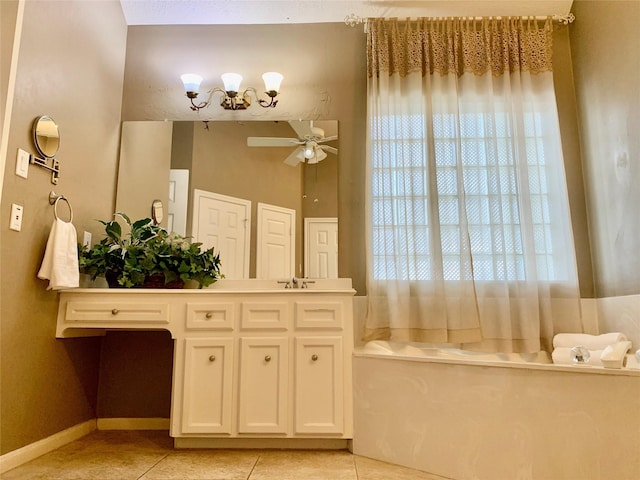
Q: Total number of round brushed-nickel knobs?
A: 5